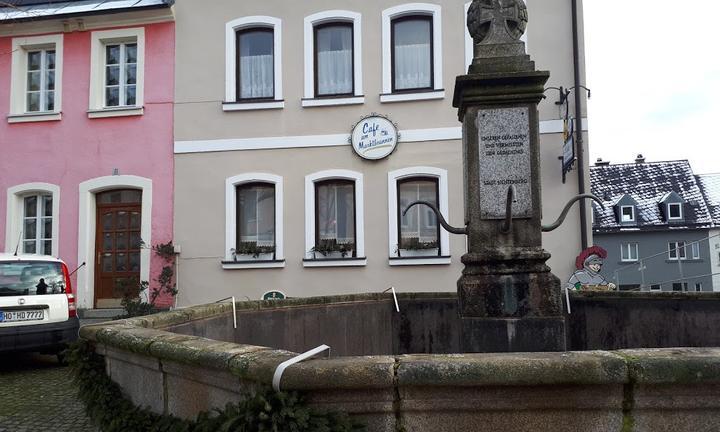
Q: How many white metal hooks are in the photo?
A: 4